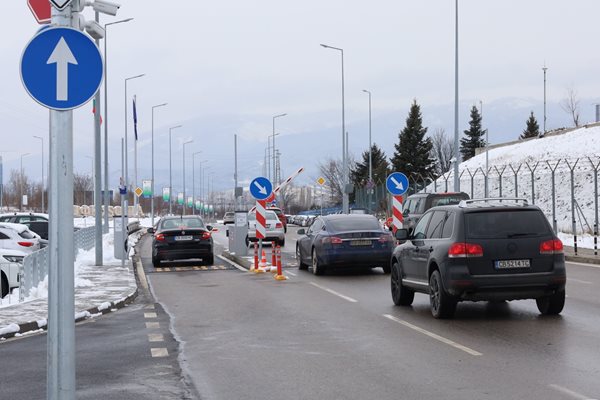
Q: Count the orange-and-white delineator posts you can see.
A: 3